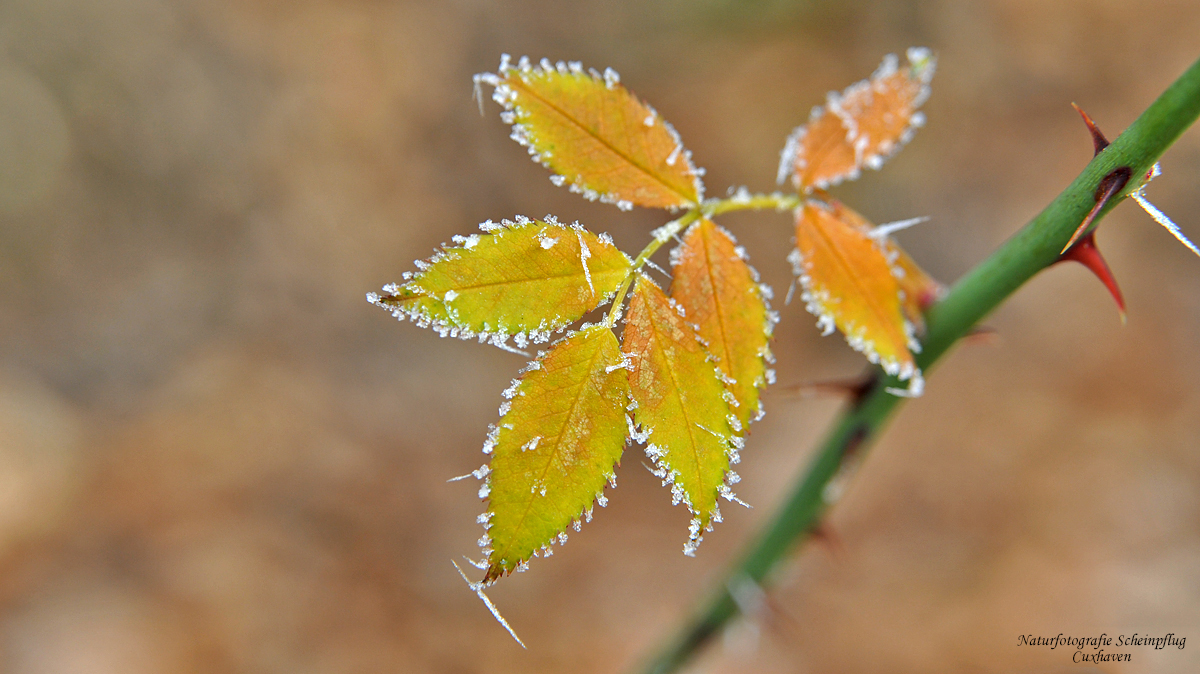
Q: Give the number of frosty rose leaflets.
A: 7